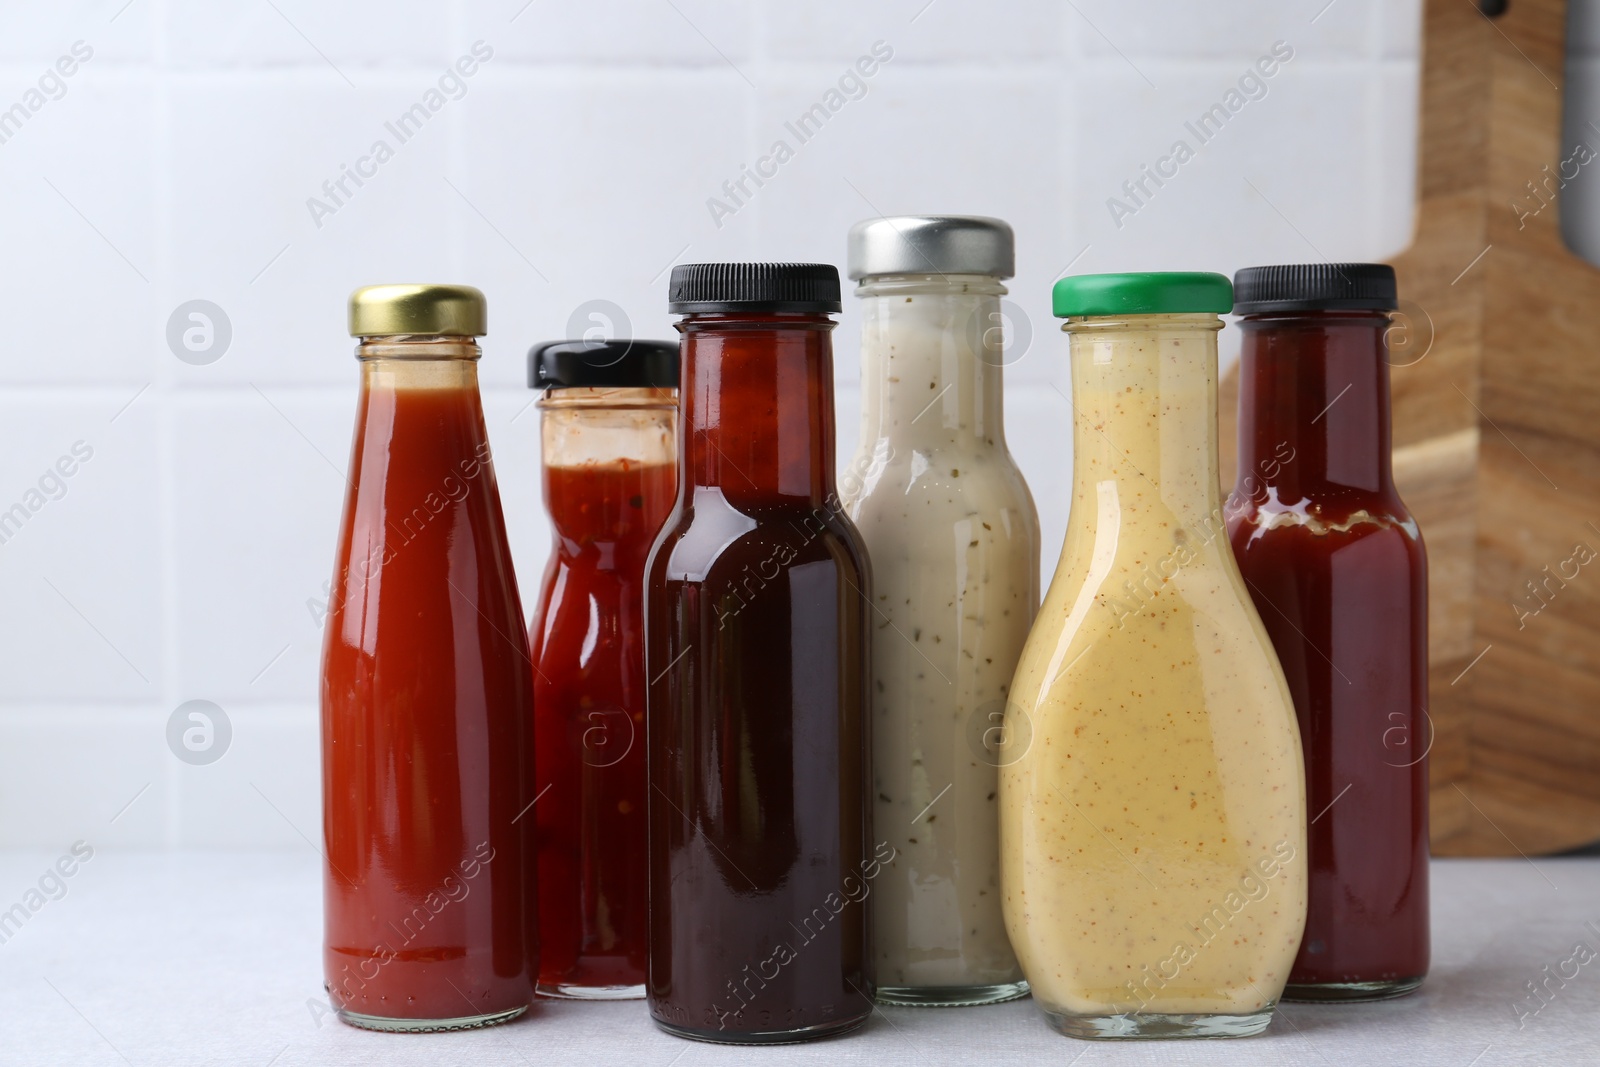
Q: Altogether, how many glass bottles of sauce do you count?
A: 6